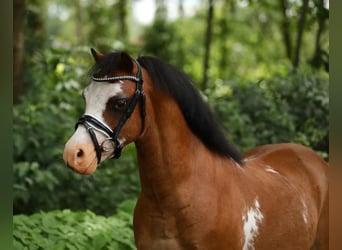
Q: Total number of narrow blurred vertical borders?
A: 2